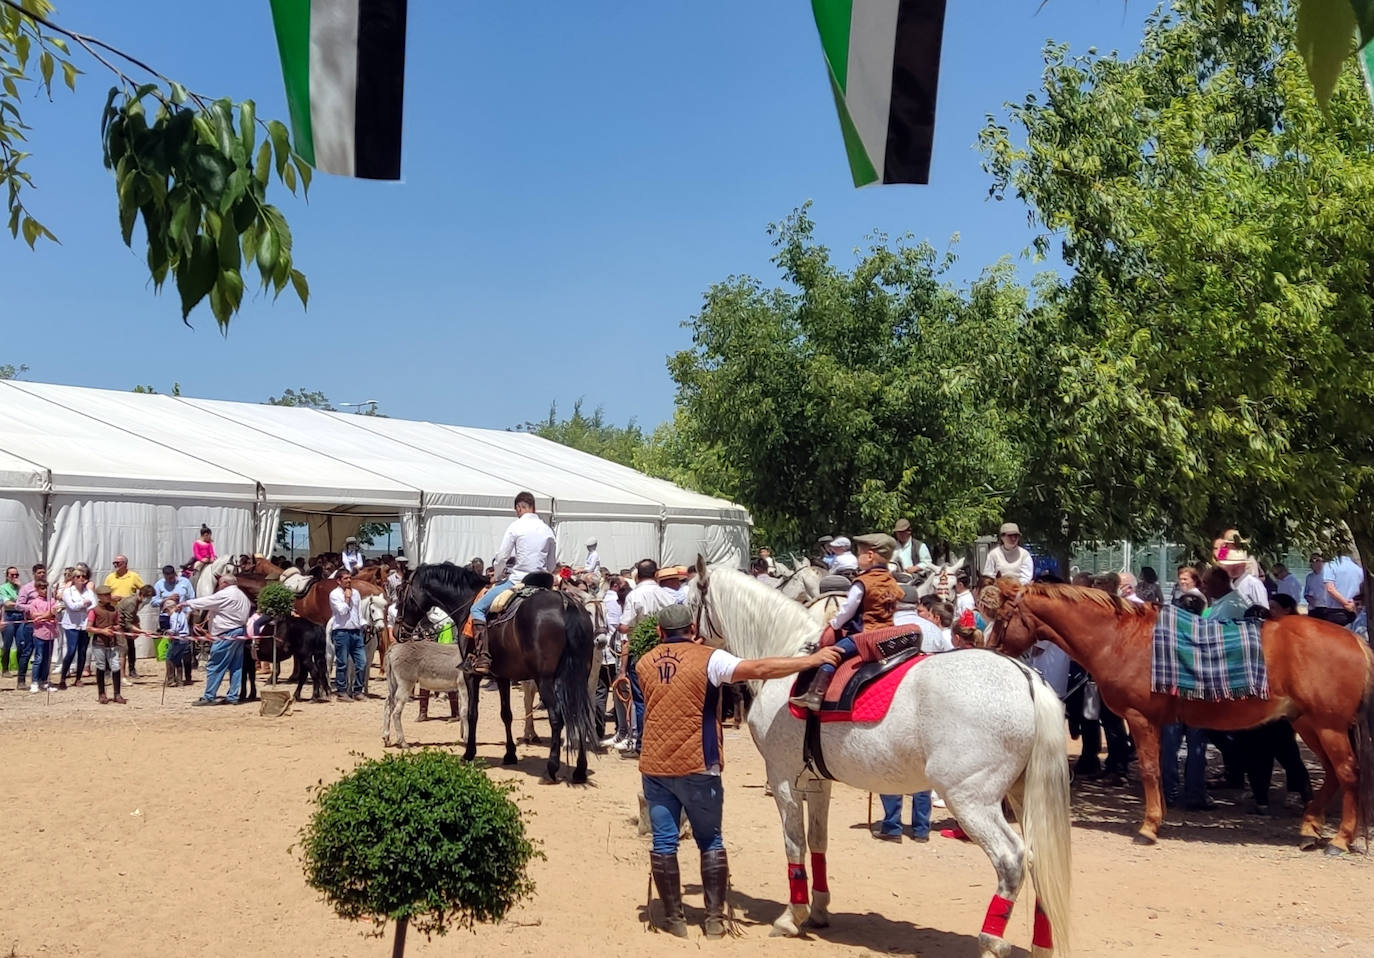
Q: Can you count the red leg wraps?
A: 4